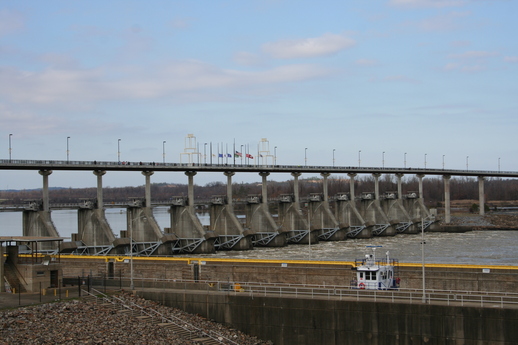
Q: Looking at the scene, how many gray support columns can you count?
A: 14